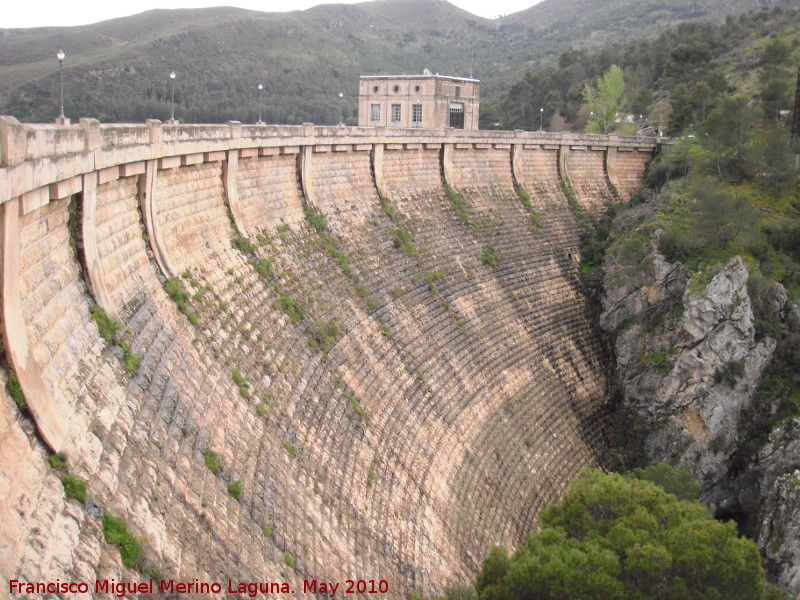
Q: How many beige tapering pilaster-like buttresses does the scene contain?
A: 10